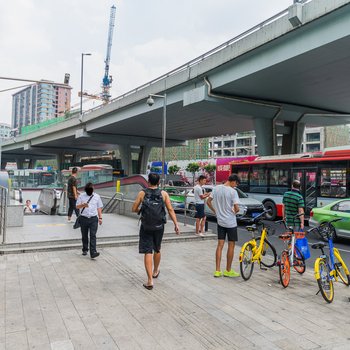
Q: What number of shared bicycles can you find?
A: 3